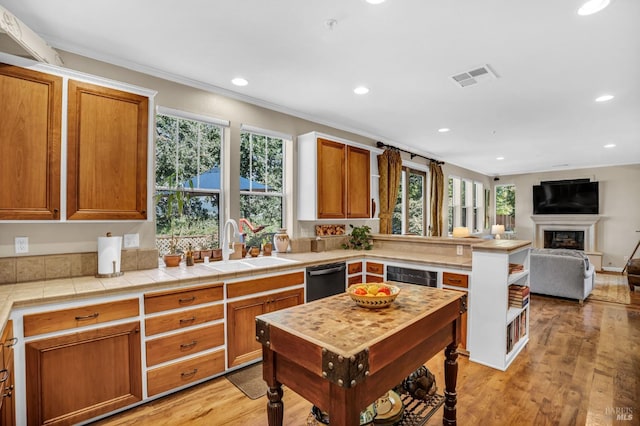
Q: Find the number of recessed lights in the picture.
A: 8